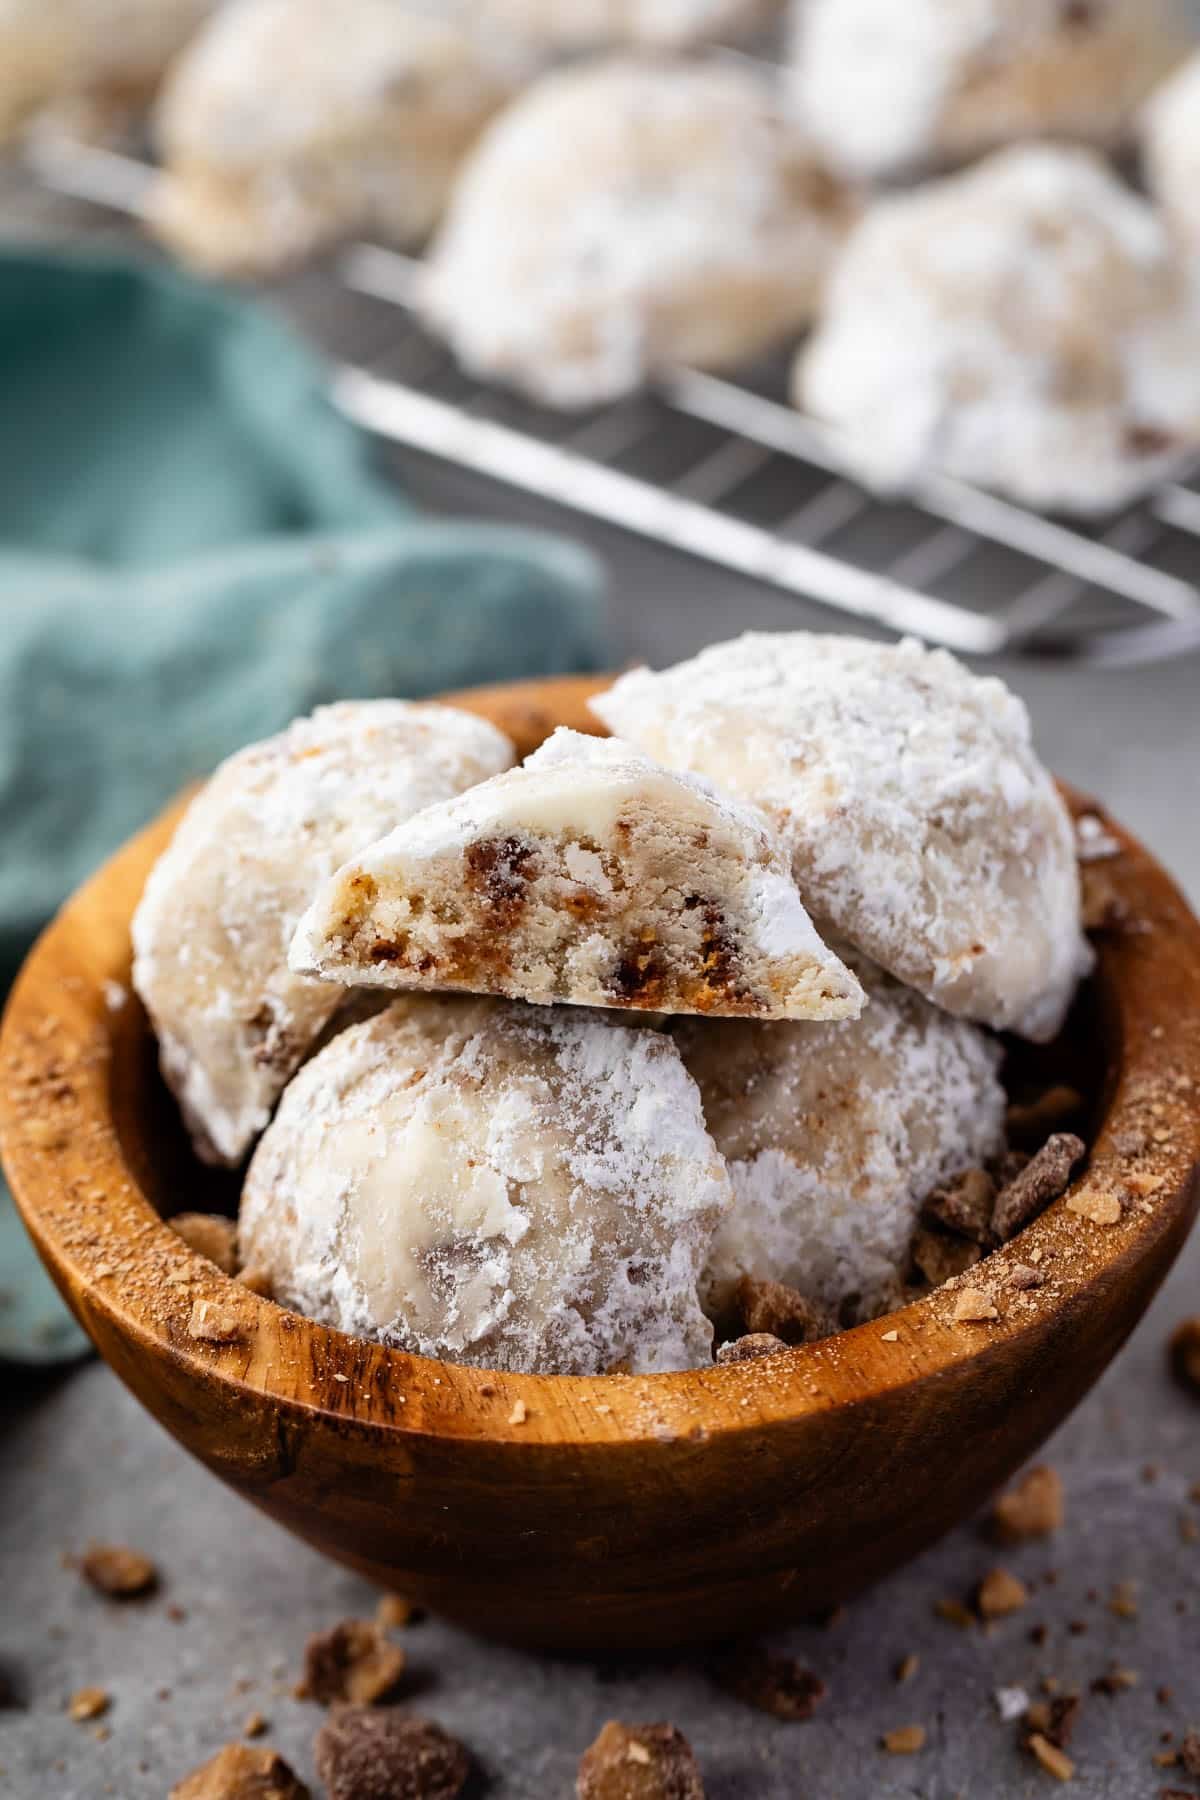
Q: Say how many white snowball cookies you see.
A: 12